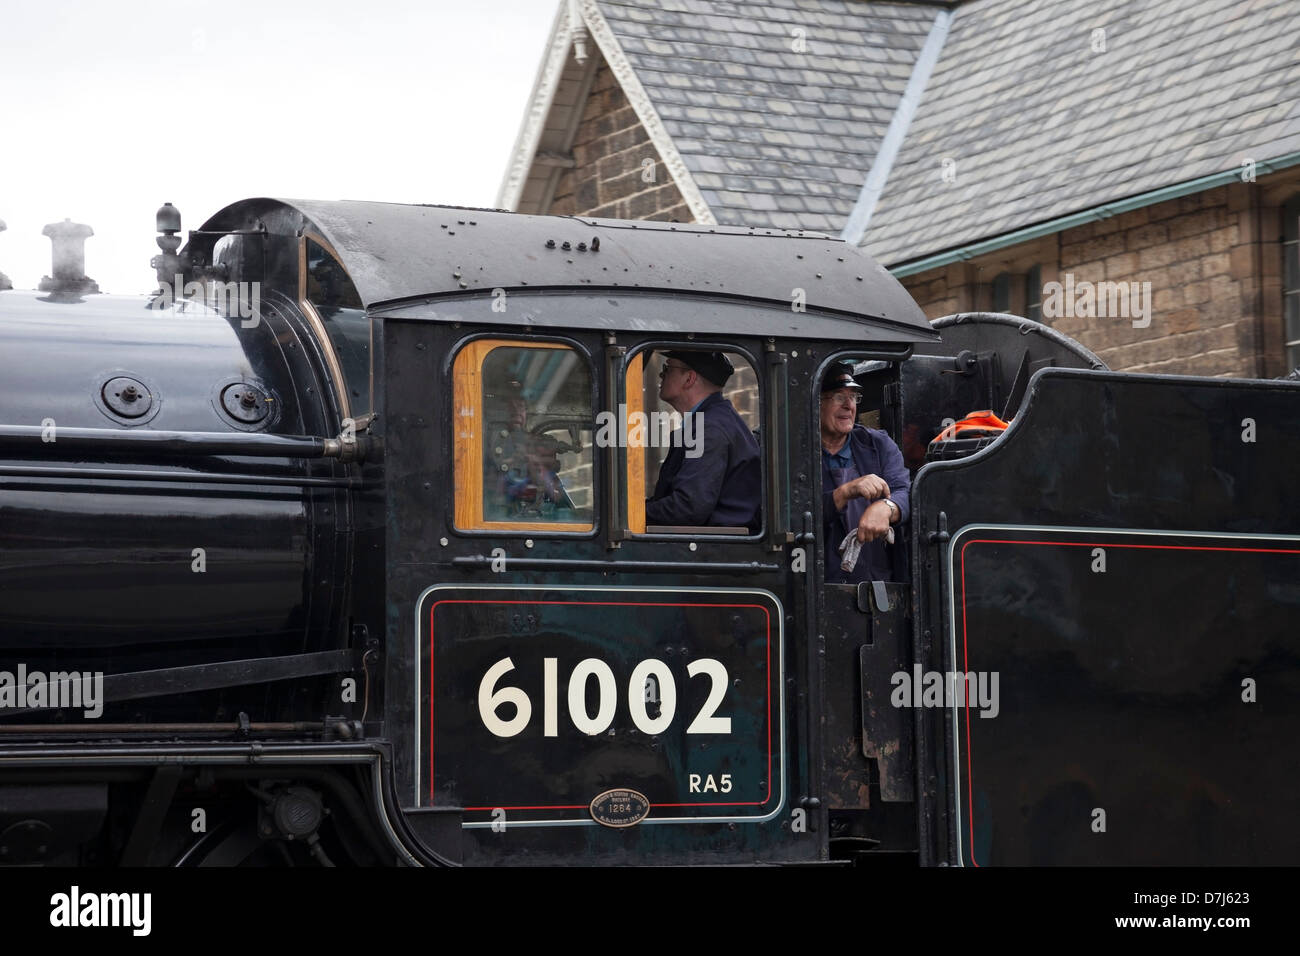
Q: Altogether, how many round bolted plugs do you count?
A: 2